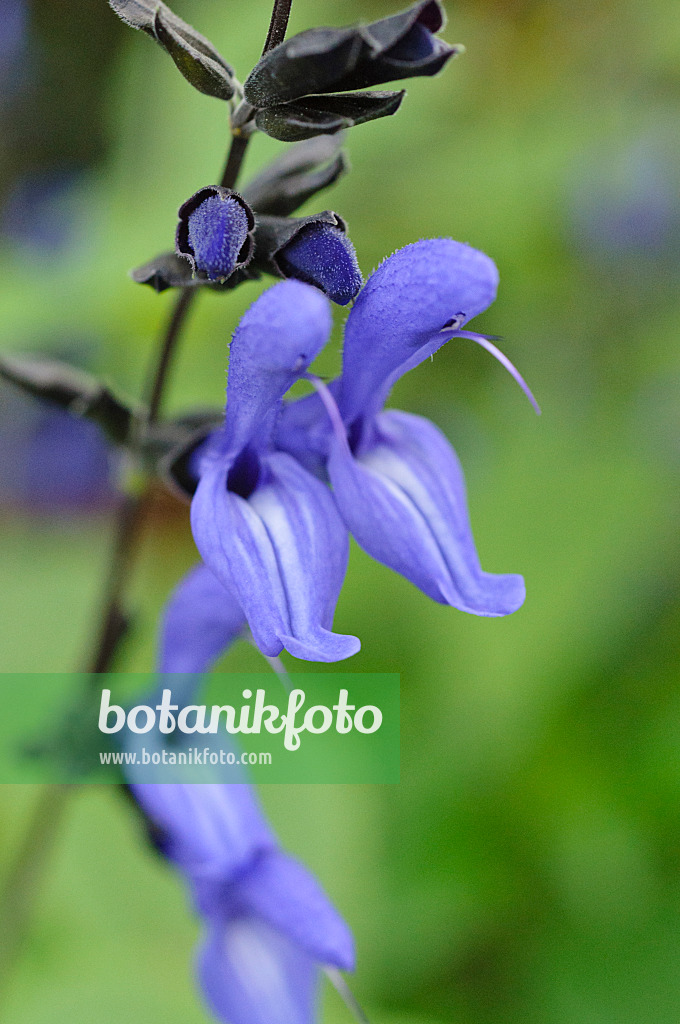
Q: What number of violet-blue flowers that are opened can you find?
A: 4